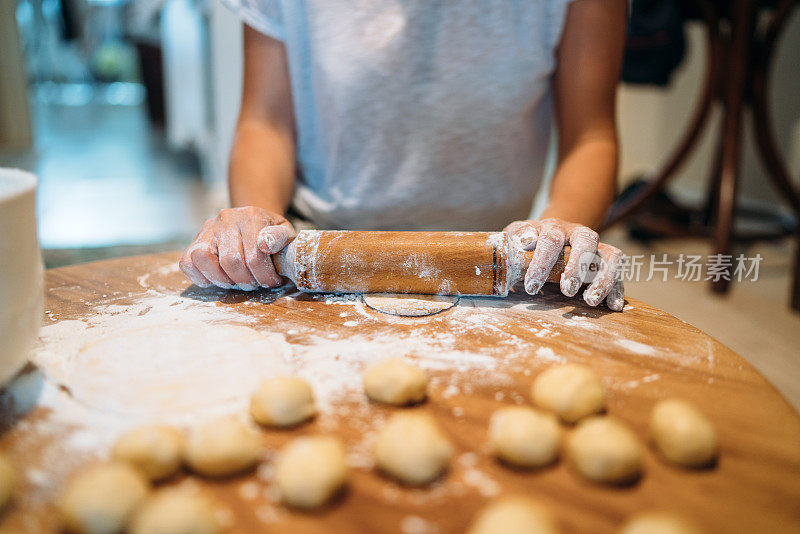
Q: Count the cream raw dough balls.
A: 15